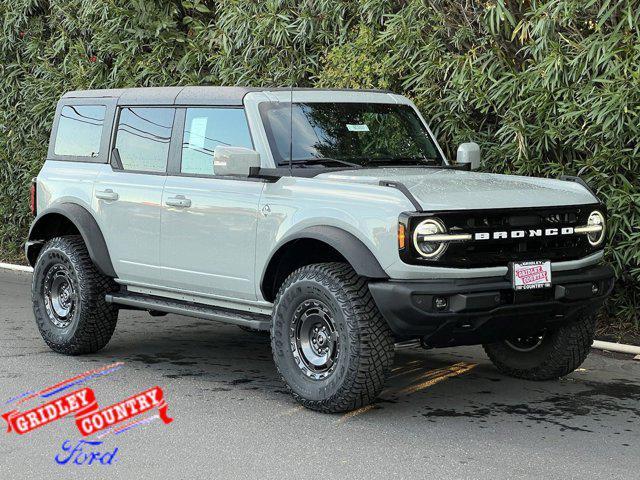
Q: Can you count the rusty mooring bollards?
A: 0